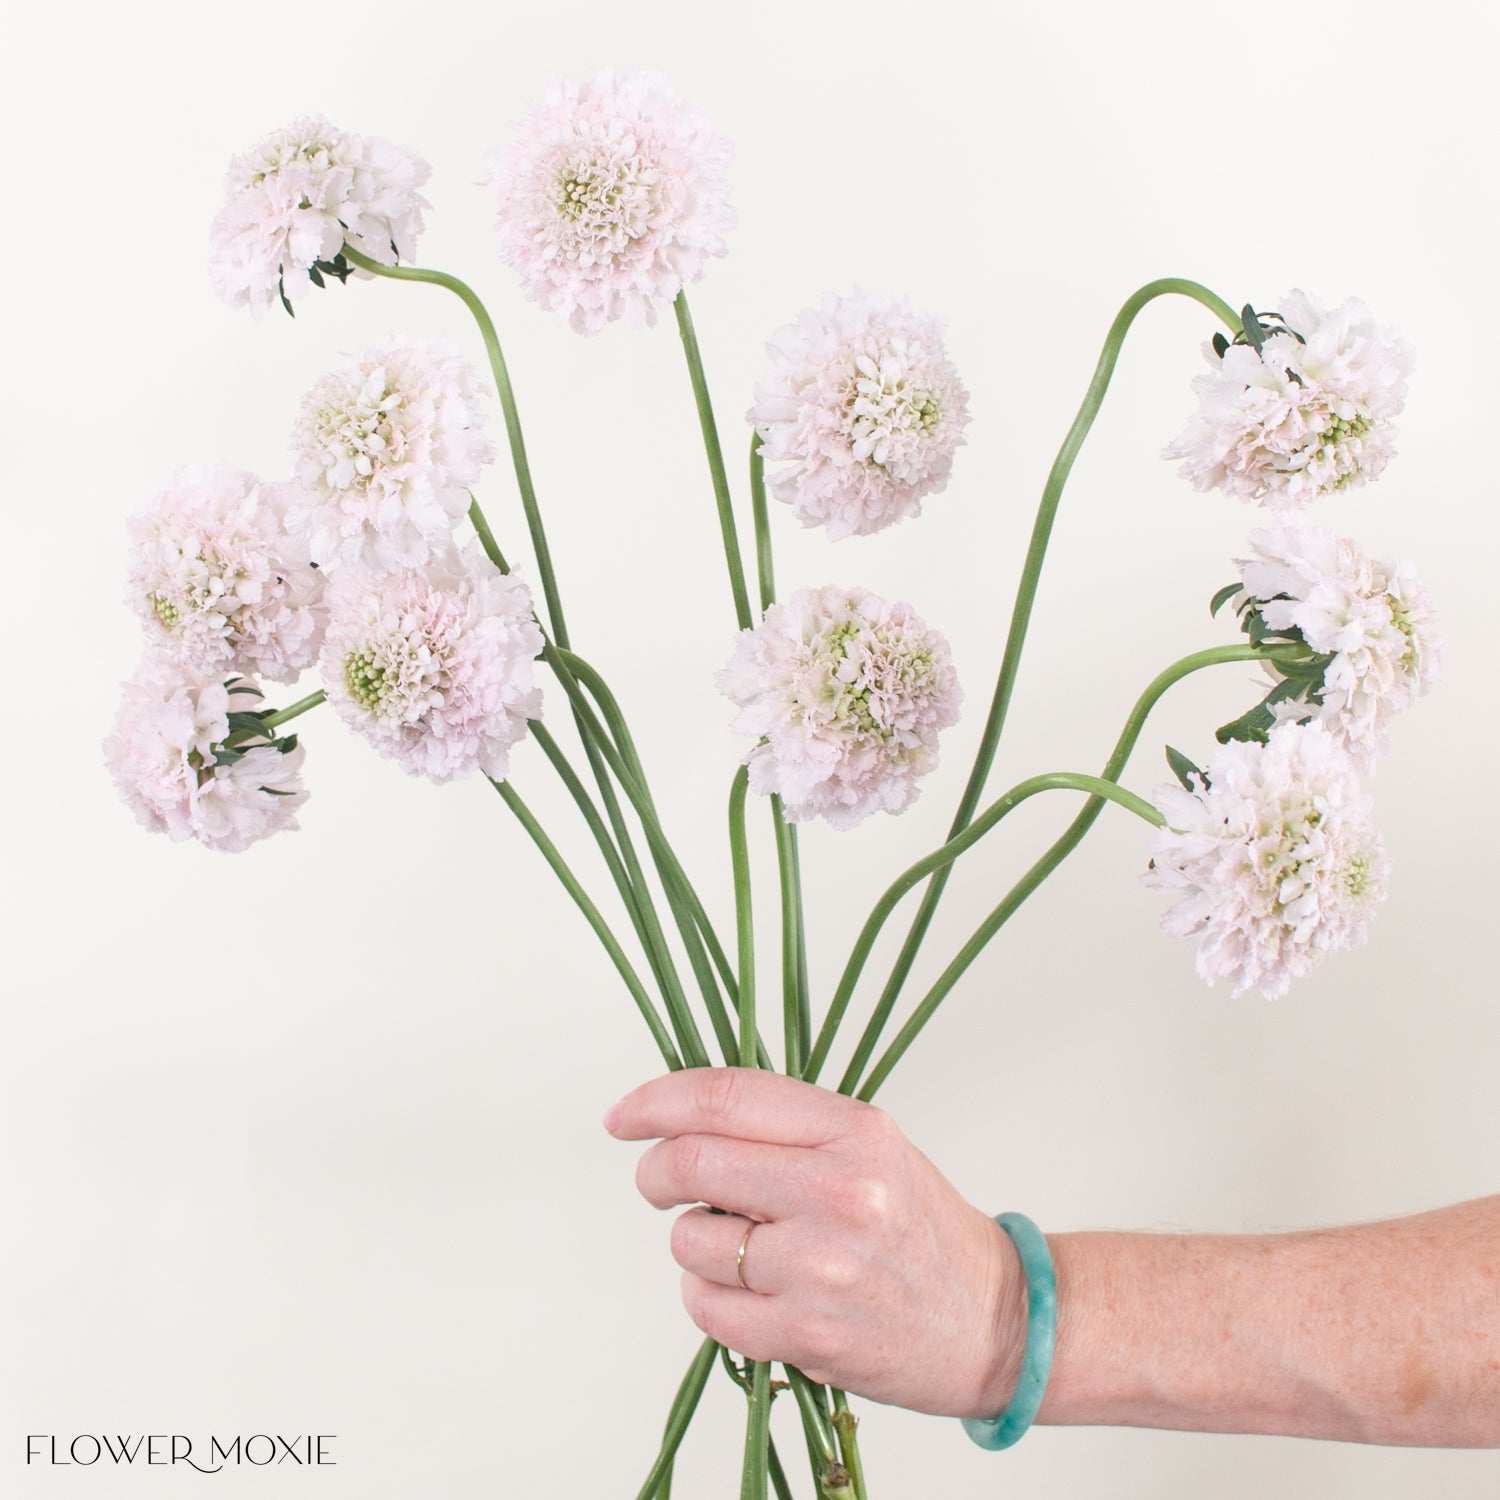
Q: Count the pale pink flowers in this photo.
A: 11